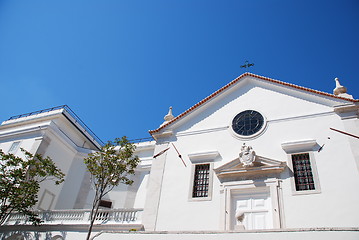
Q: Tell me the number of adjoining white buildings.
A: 2